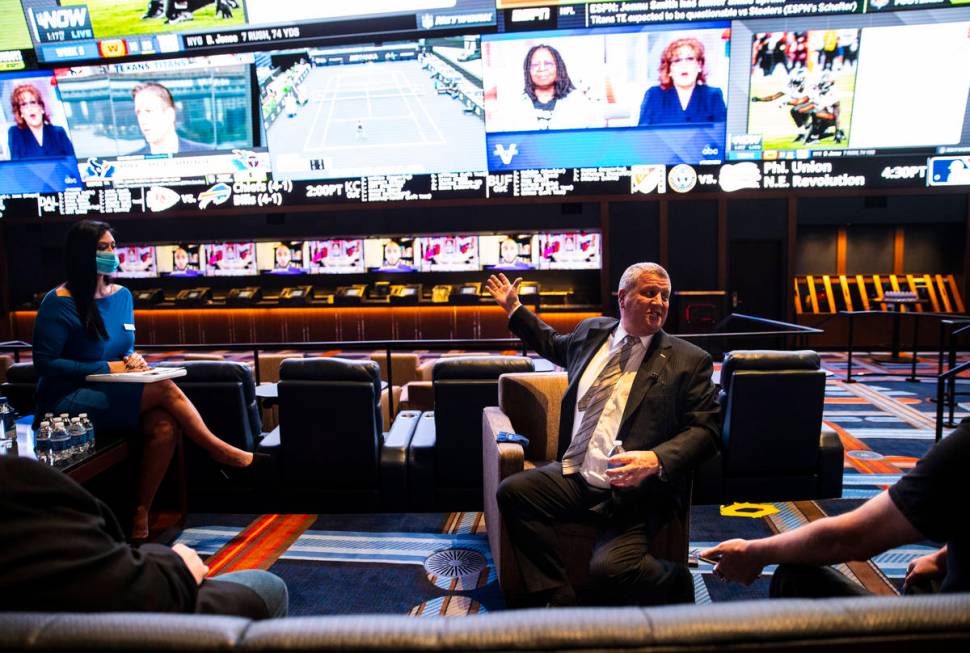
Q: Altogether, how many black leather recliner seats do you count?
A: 5